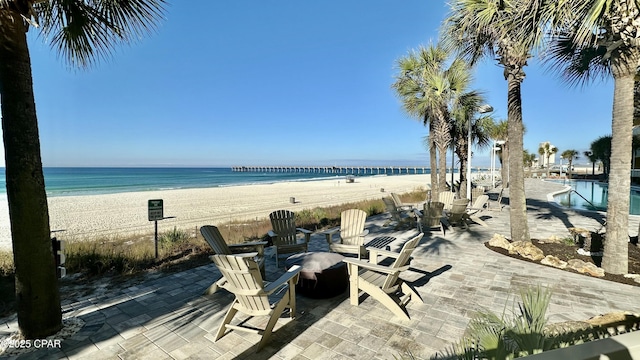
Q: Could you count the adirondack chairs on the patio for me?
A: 11